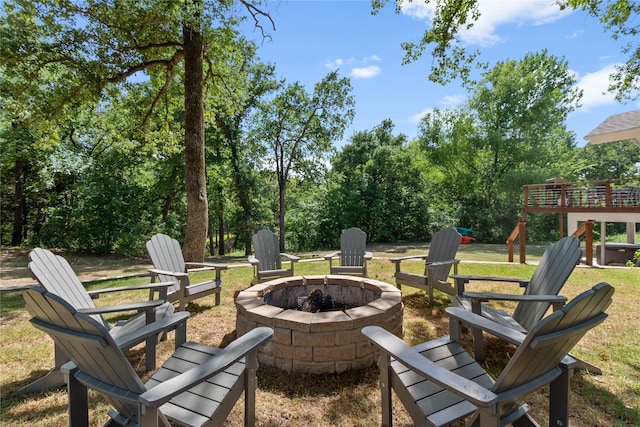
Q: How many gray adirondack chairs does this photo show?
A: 8